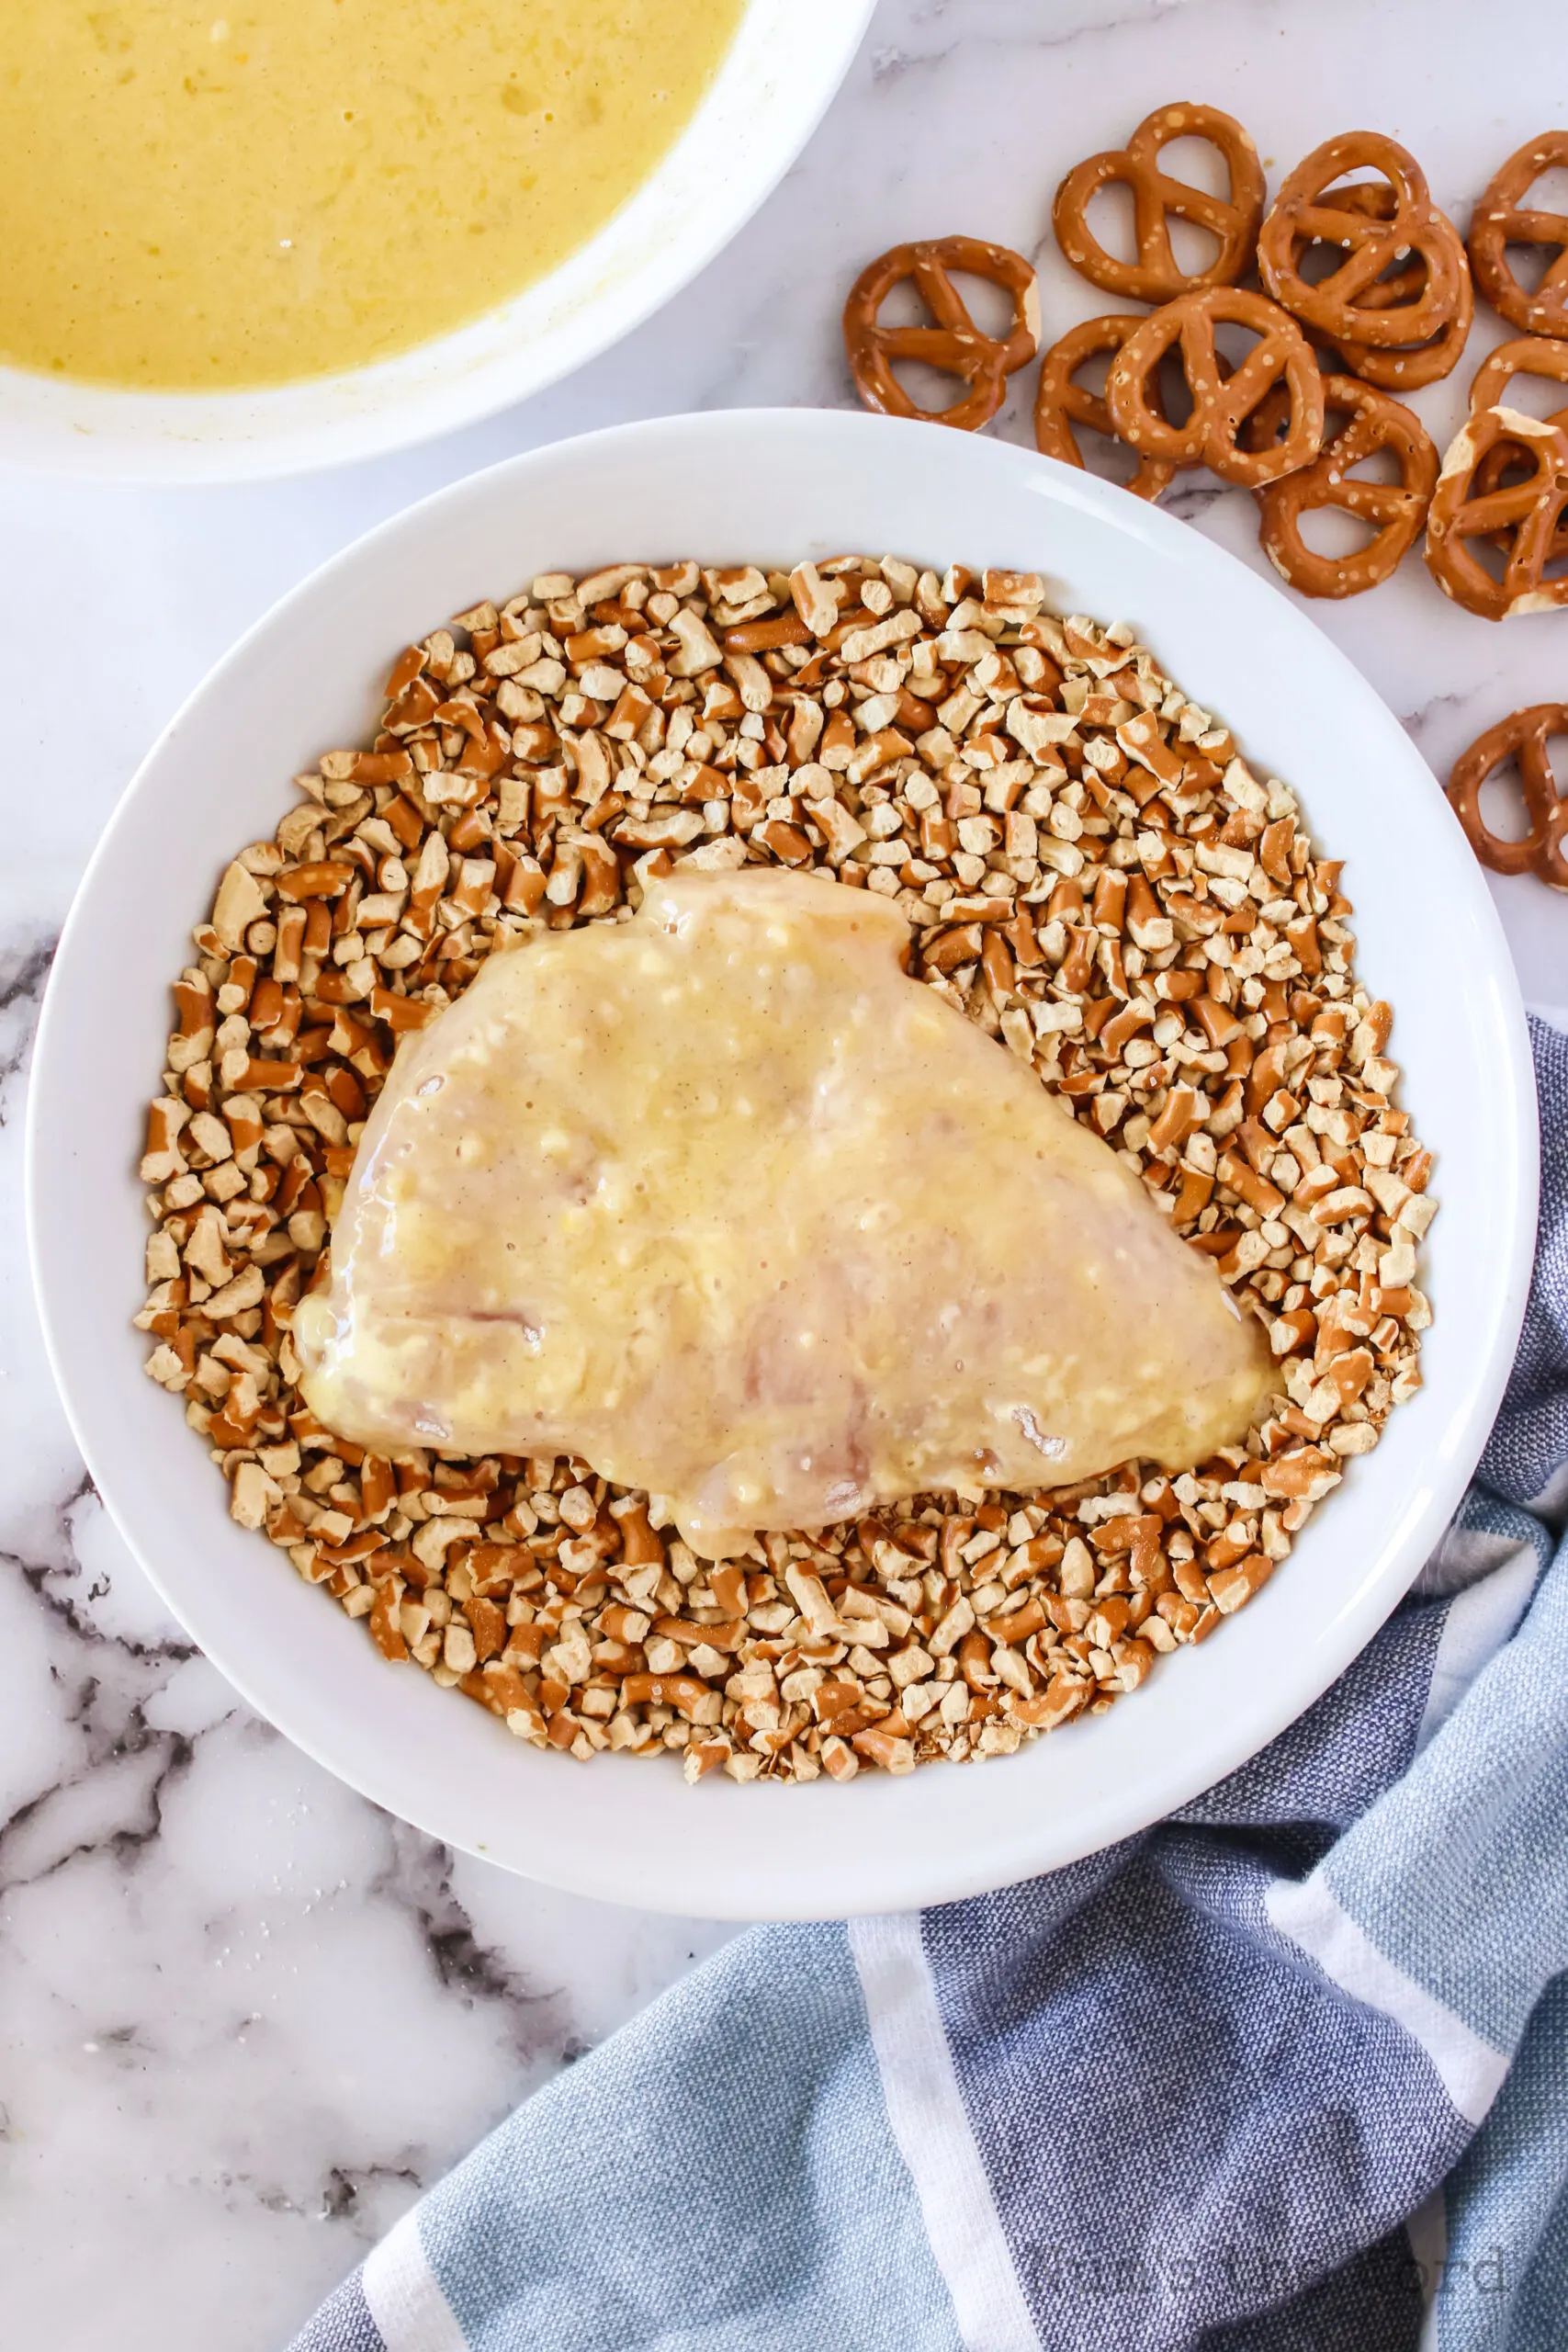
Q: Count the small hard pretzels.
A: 11